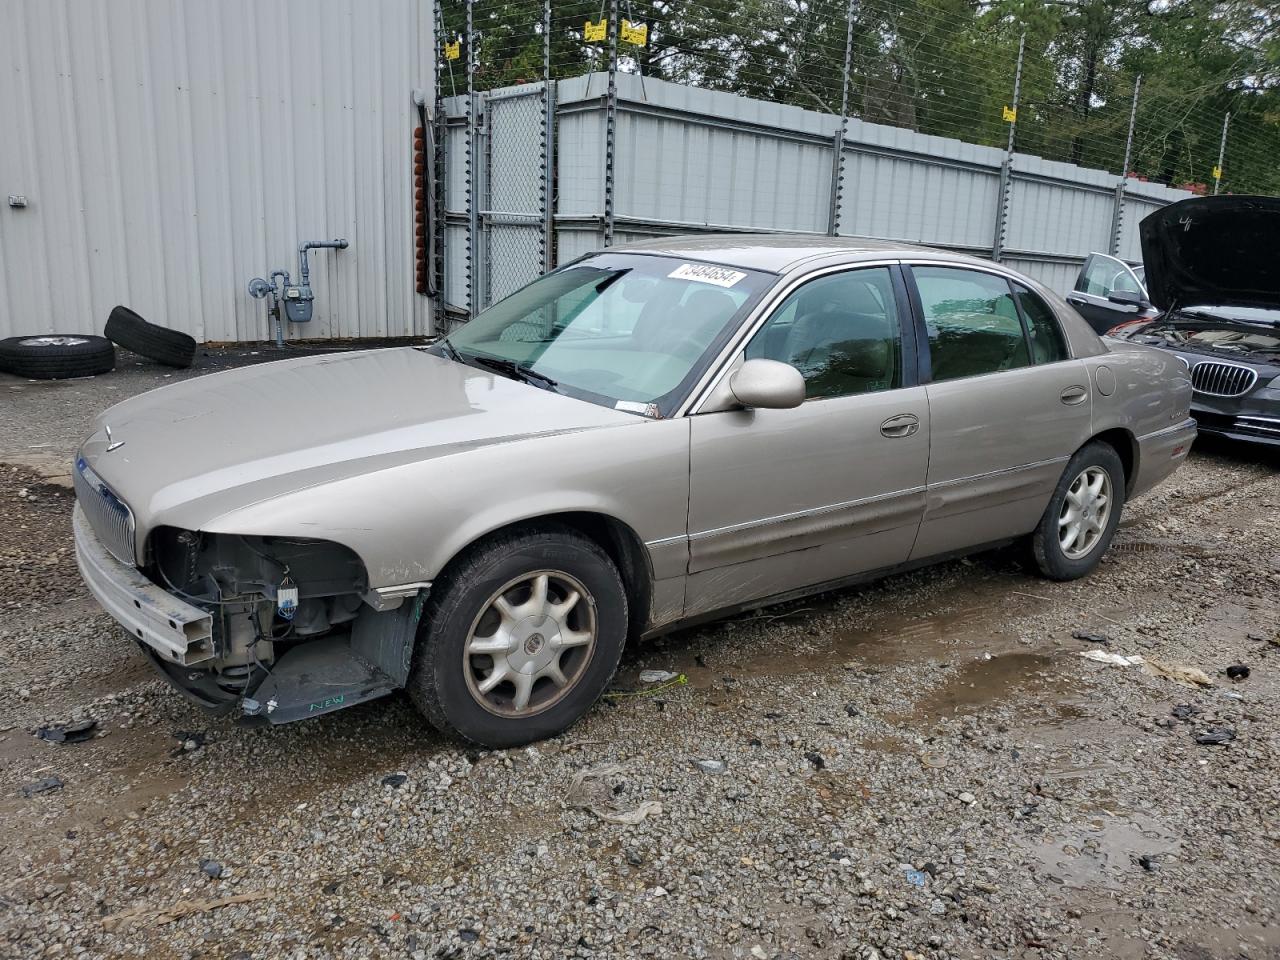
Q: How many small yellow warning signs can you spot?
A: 5